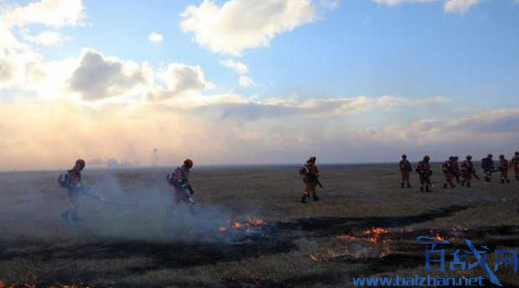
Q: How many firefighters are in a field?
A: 11